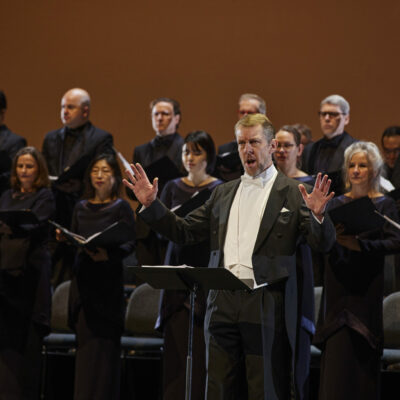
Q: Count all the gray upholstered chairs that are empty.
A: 4